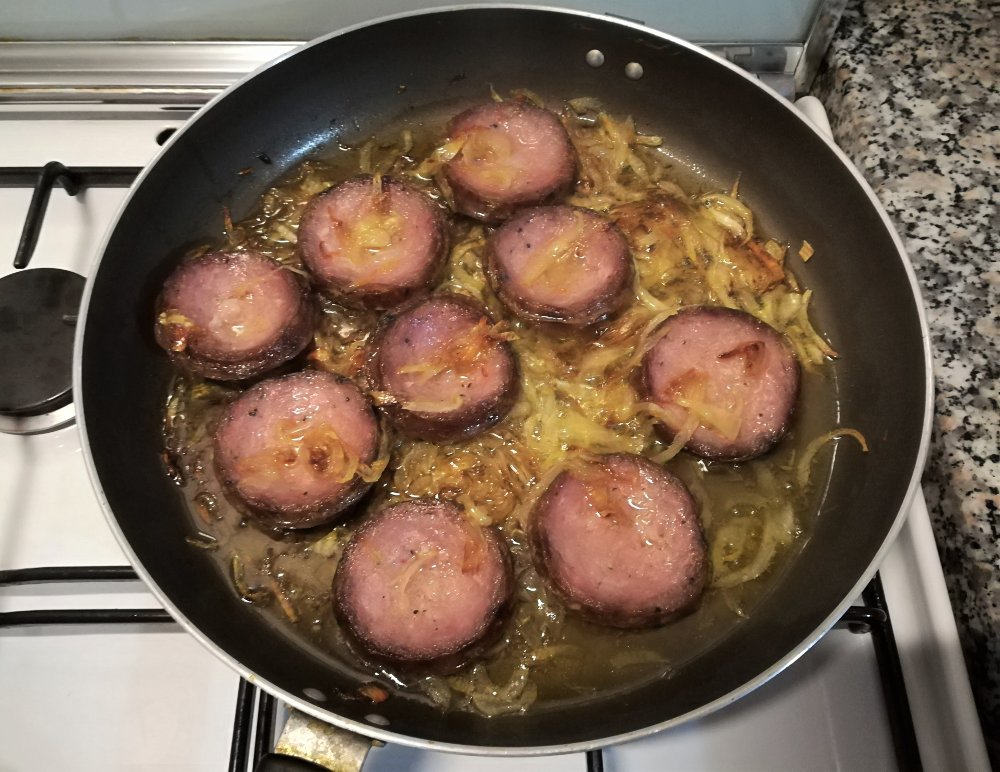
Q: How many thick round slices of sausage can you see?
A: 9